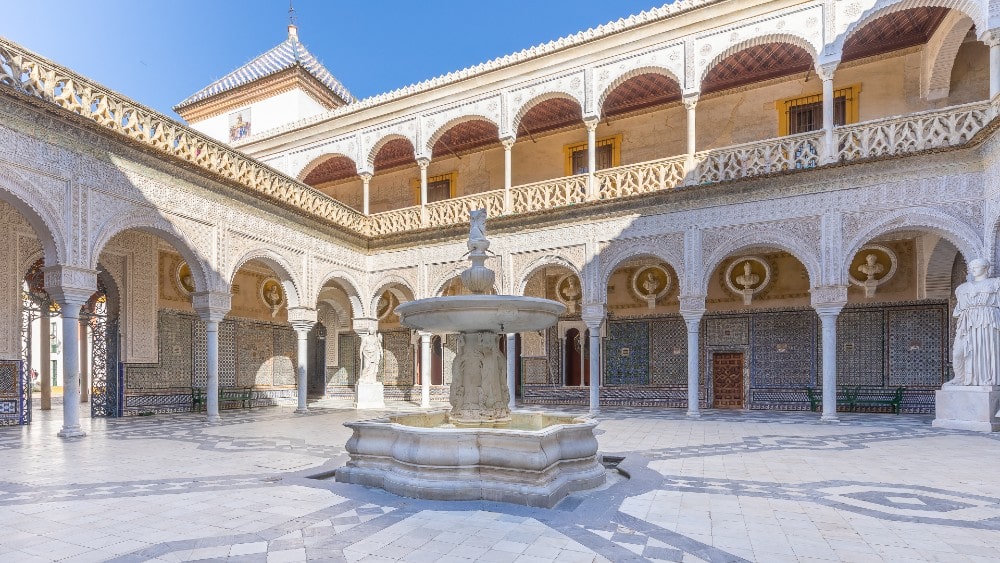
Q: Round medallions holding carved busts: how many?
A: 7